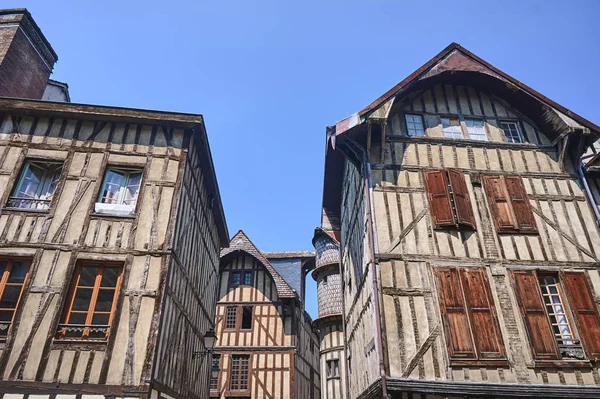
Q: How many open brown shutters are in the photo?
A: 2